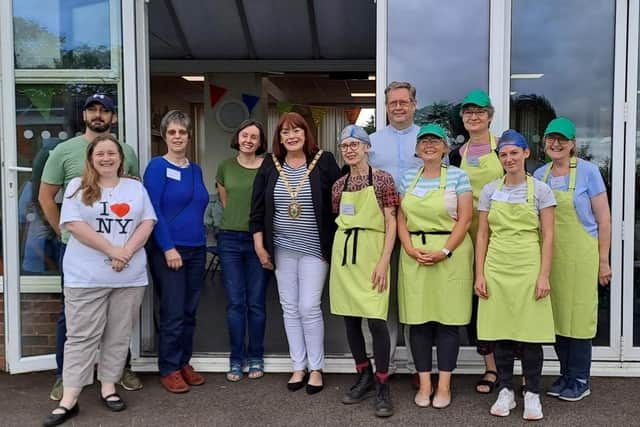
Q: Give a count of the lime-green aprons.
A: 5